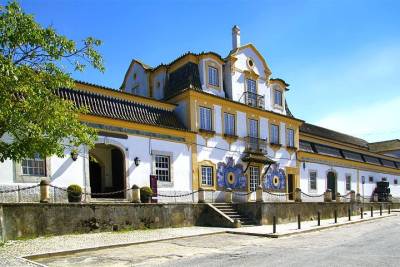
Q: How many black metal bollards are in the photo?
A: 9